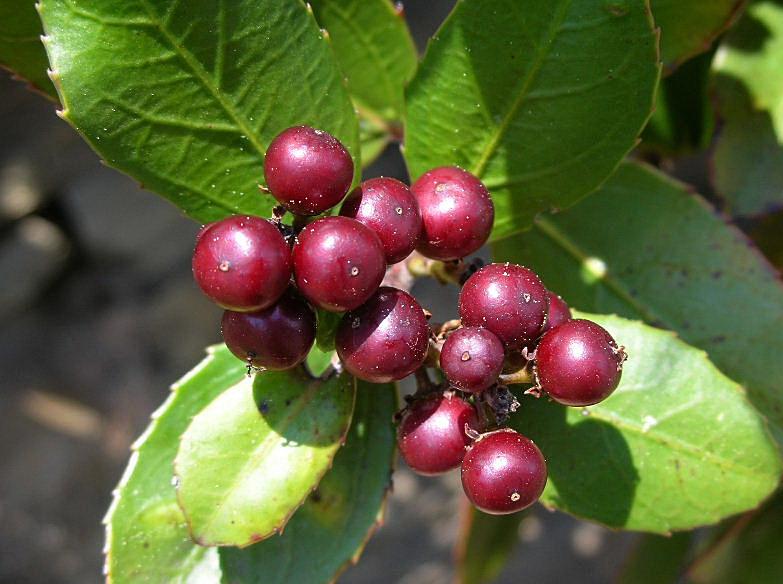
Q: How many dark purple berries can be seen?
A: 13